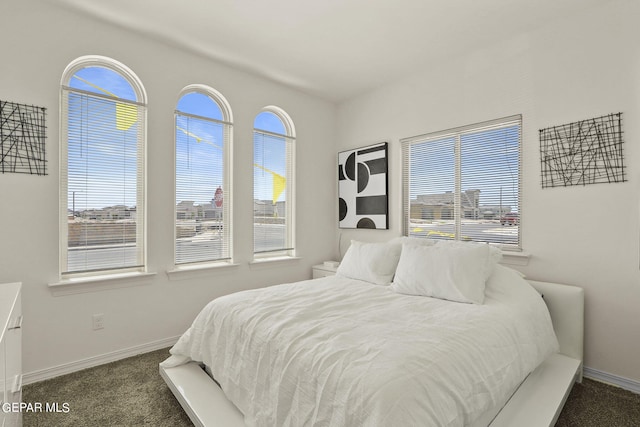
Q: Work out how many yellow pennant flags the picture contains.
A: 2